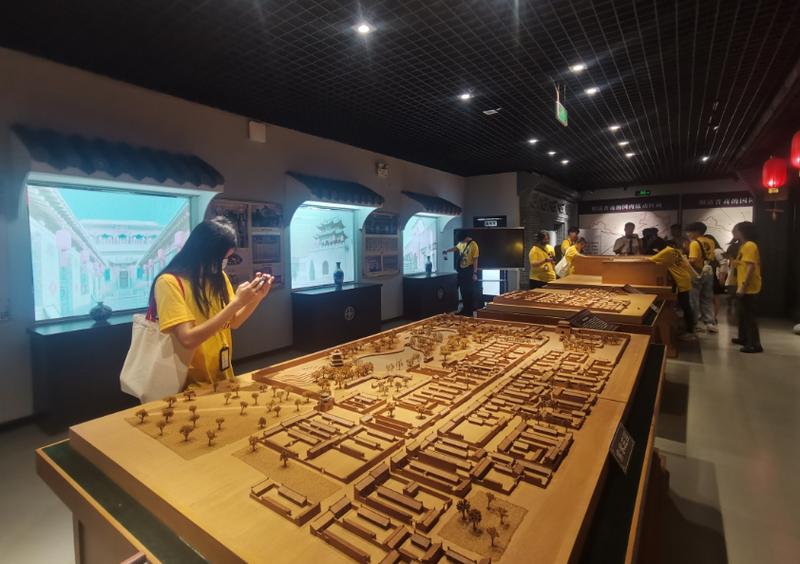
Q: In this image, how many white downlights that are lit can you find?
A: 11